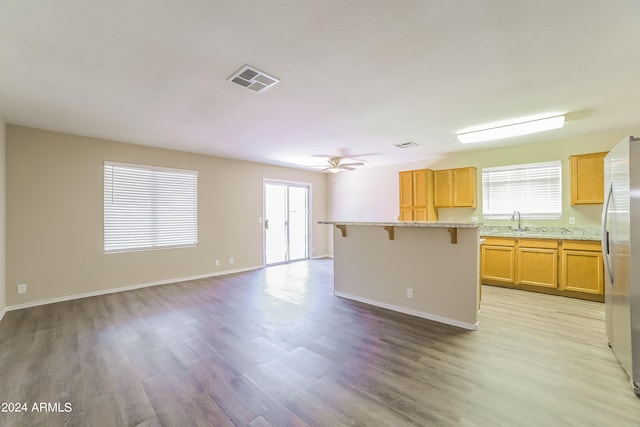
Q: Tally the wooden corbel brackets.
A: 3